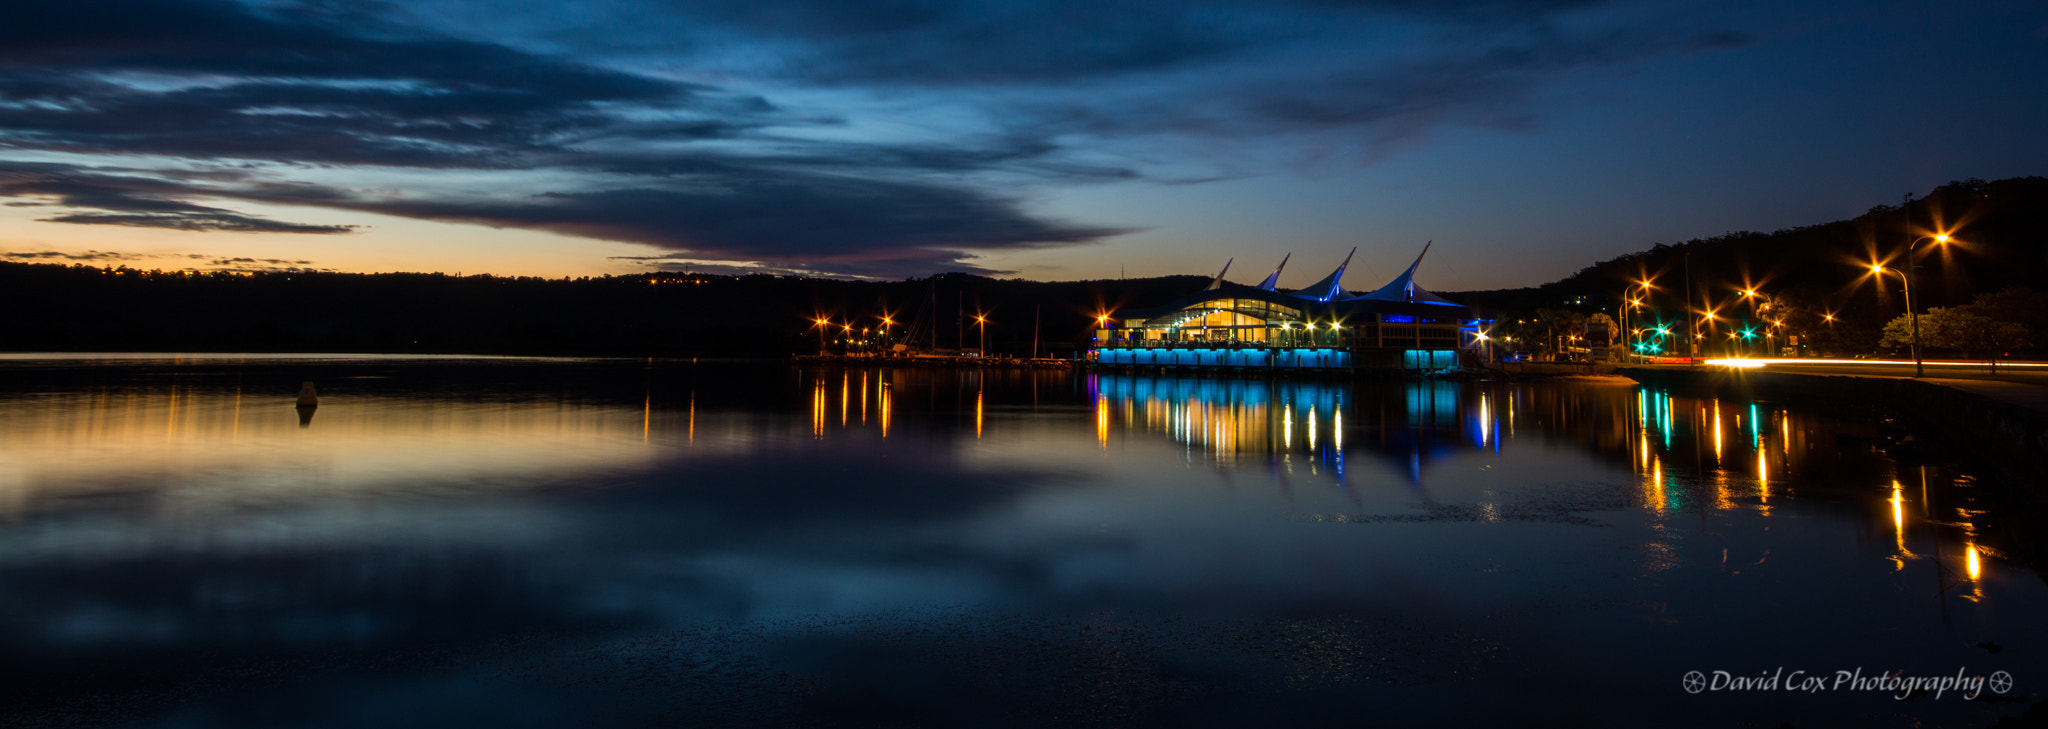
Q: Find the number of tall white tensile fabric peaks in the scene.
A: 4